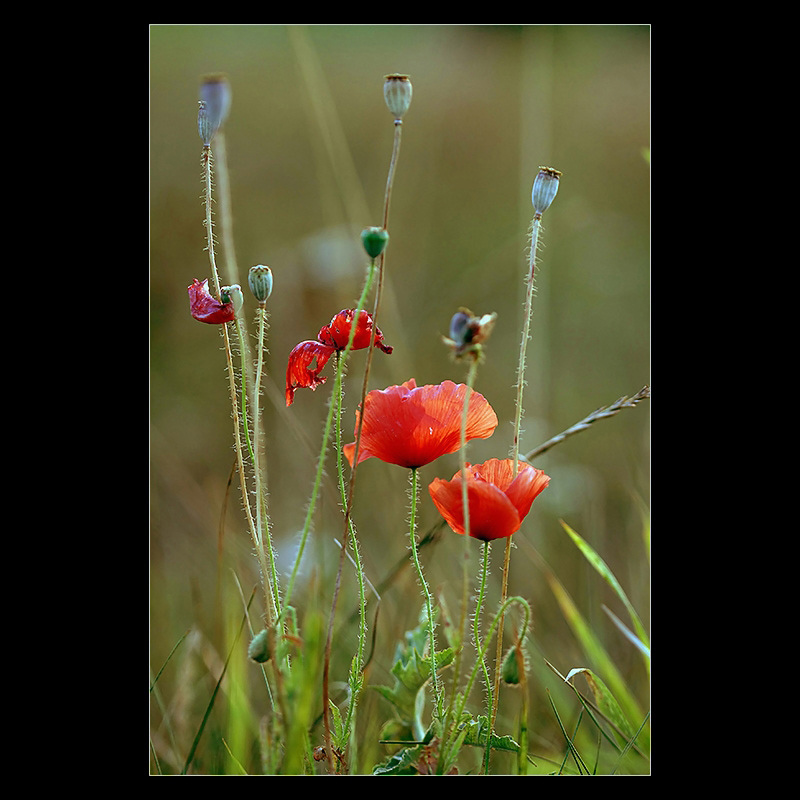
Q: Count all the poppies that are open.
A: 2